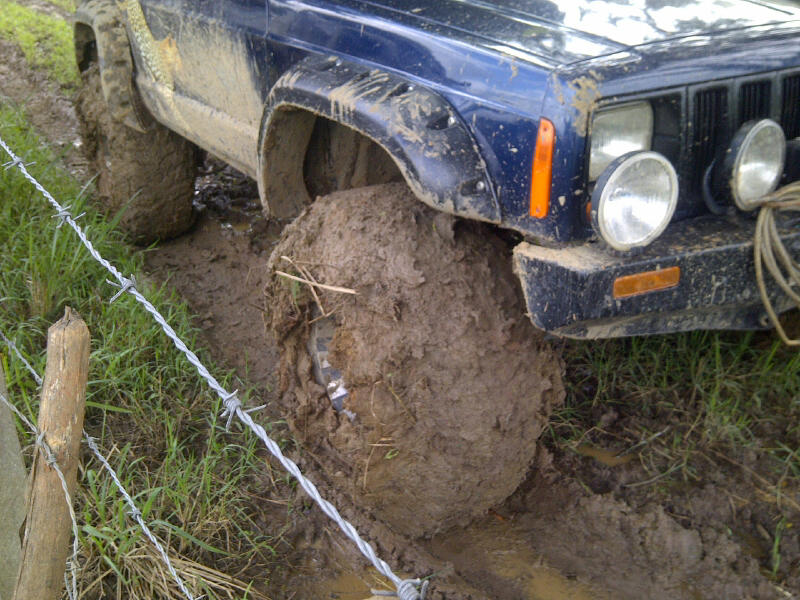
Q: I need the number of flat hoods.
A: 1